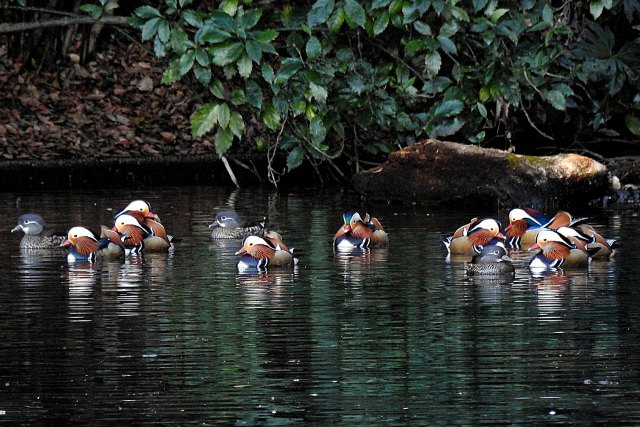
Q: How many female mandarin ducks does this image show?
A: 3